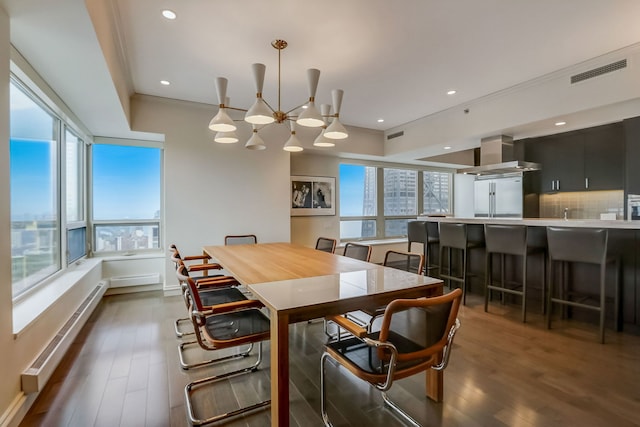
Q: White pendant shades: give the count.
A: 8